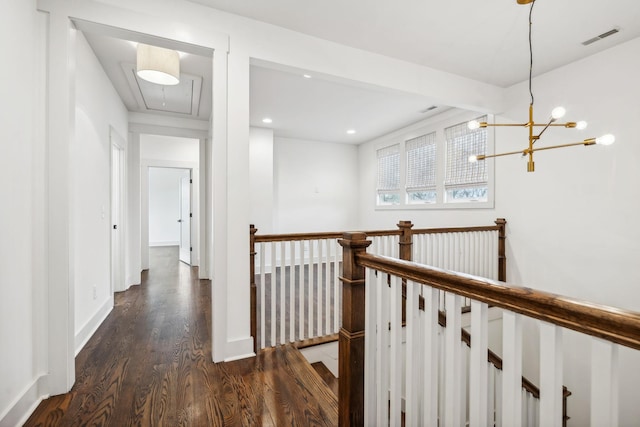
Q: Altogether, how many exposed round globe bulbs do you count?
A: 5